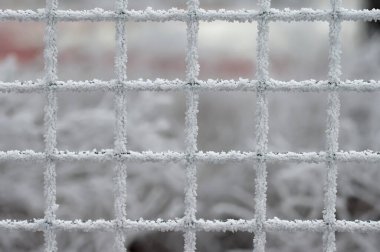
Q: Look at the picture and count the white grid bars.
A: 9